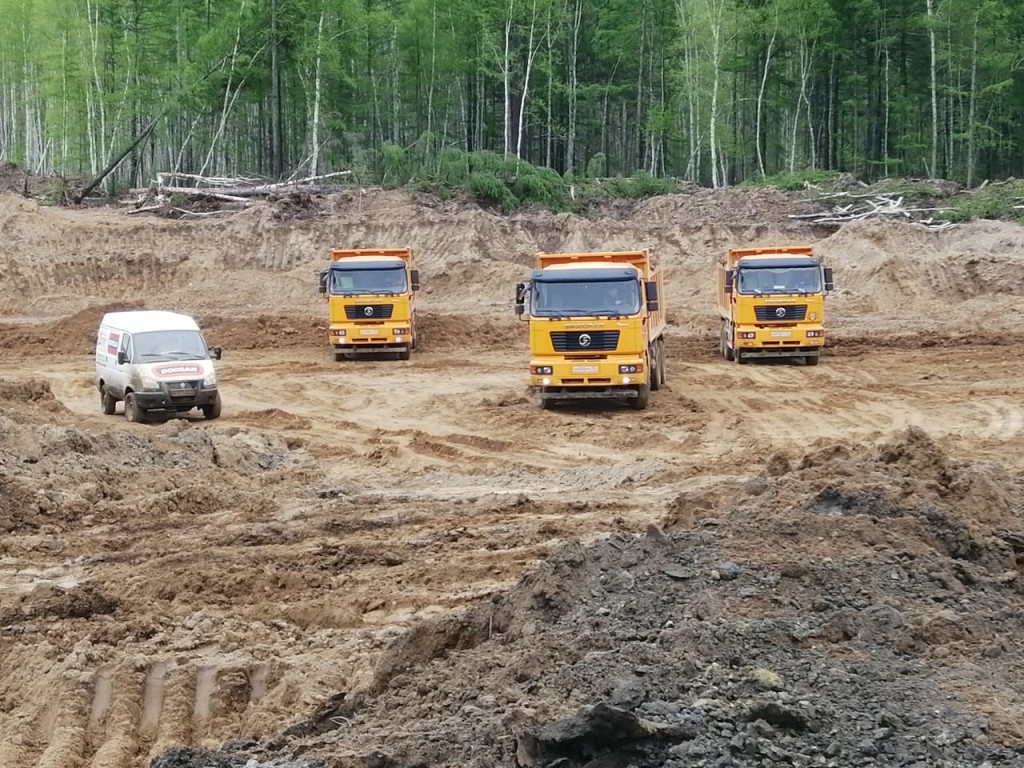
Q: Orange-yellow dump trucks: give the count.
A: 3